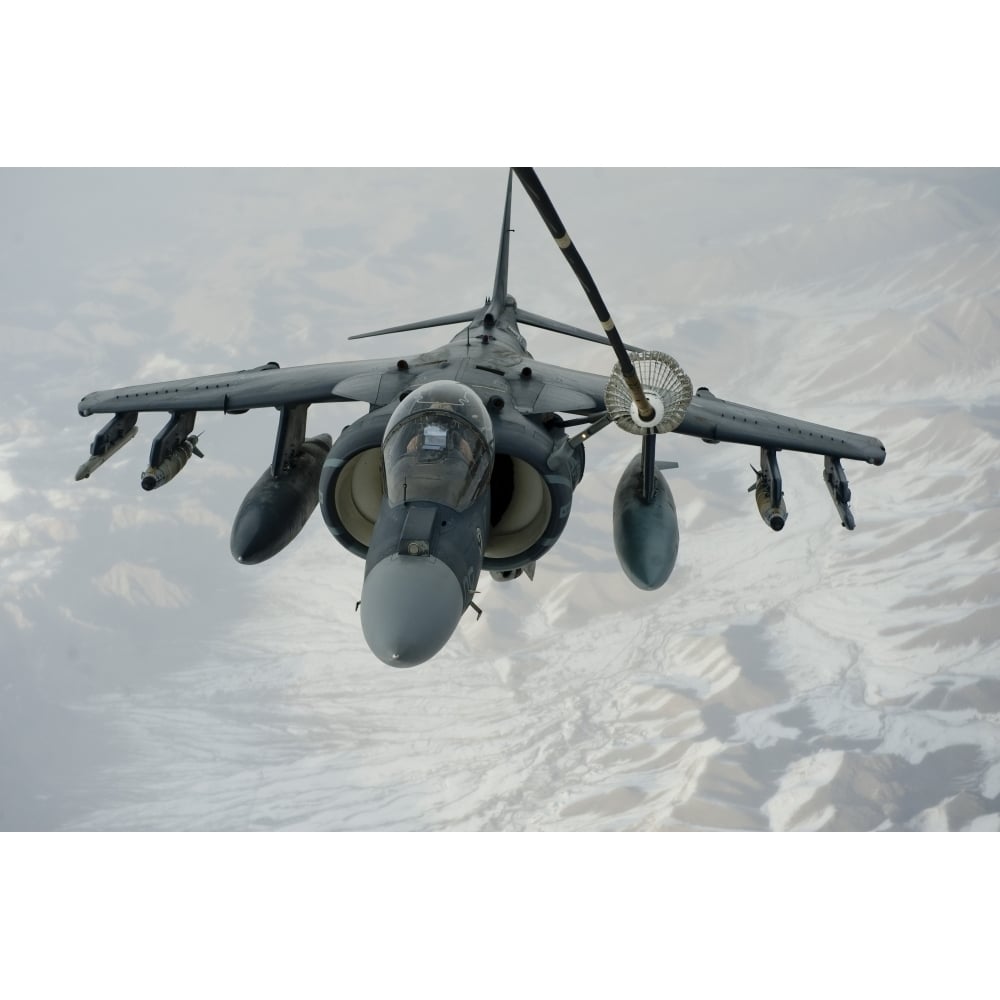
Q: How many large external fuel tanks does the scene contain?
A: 2